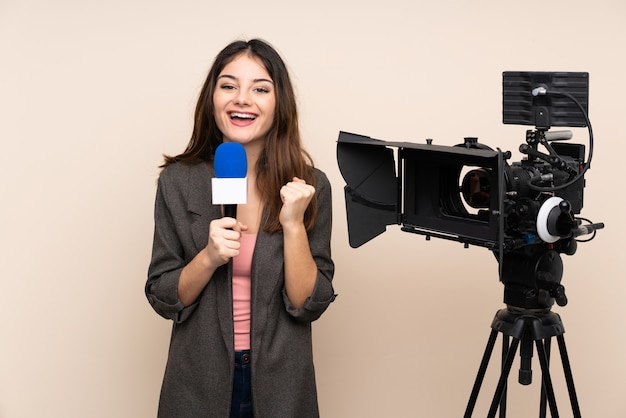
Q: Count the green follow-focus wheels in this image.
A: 0